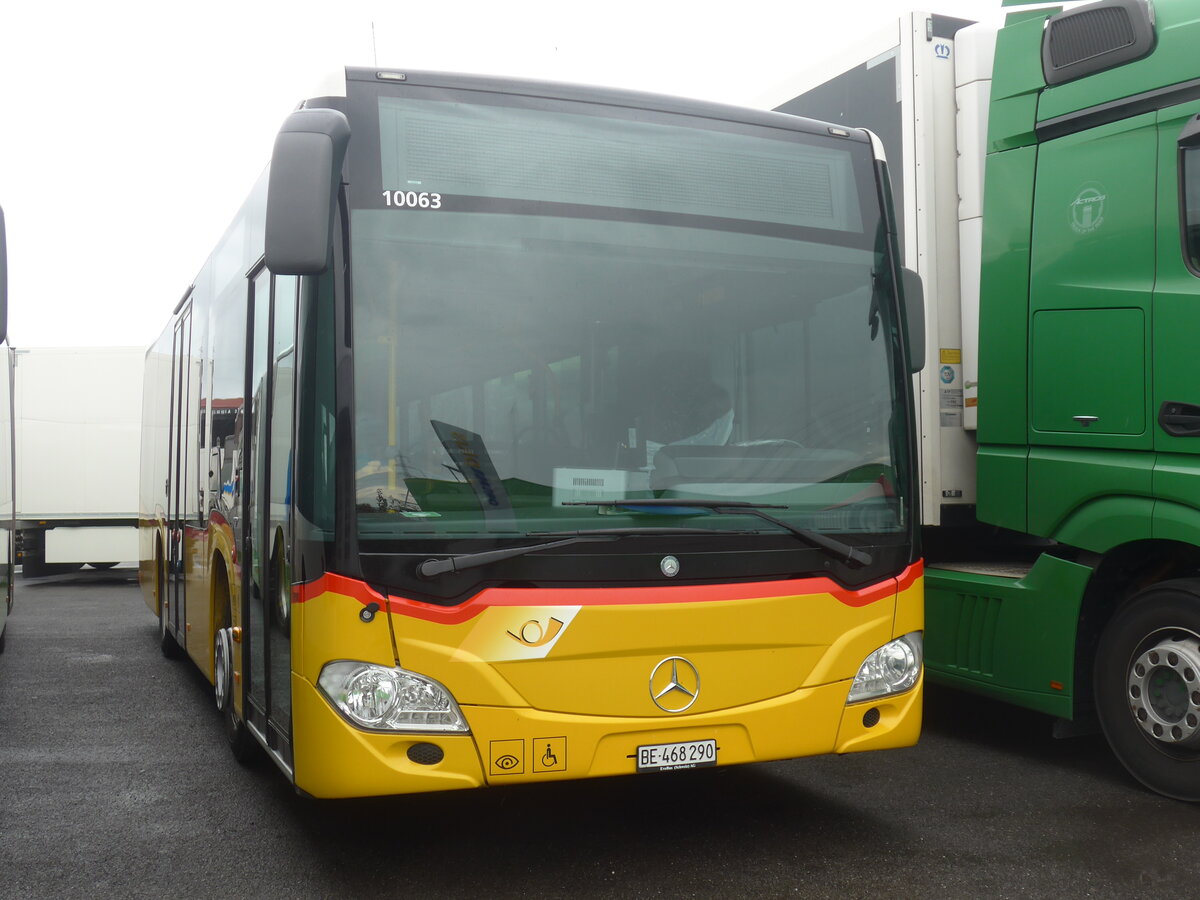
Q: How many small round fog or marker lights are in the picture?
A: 2